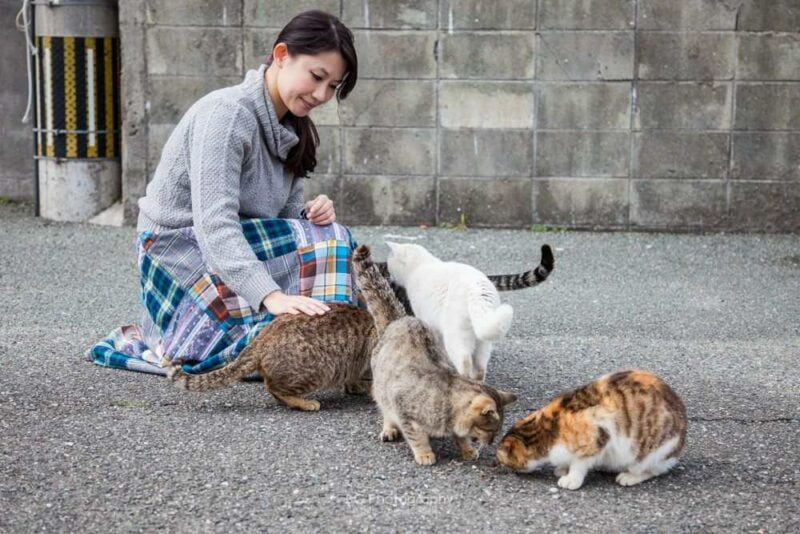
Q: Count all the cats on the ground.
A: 5